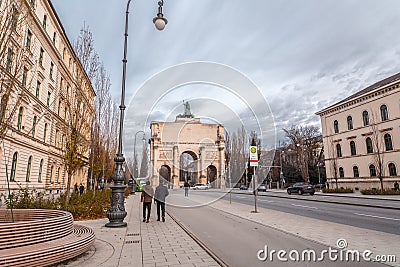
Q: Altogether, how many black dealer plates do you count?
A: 0